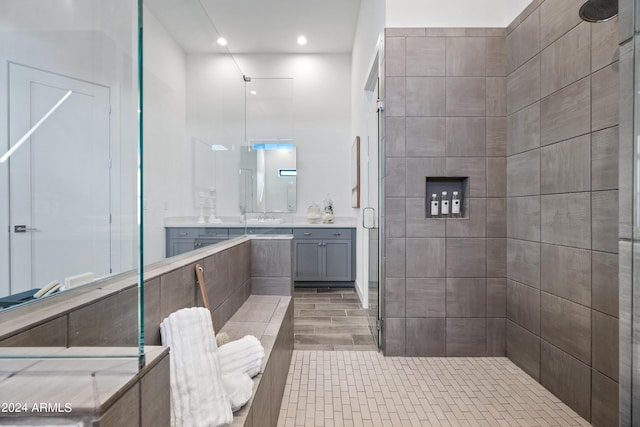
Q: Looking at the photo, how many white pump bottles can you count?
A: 3